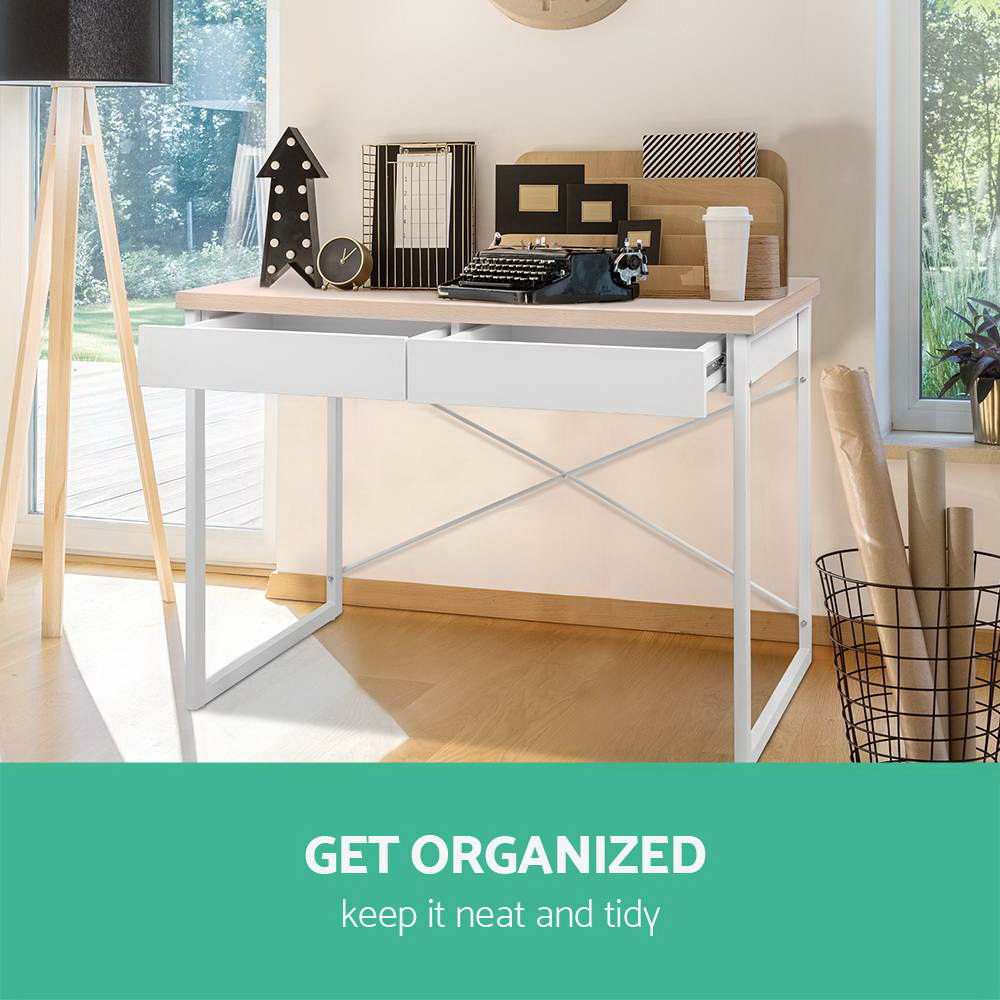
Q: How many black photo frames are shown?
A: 3